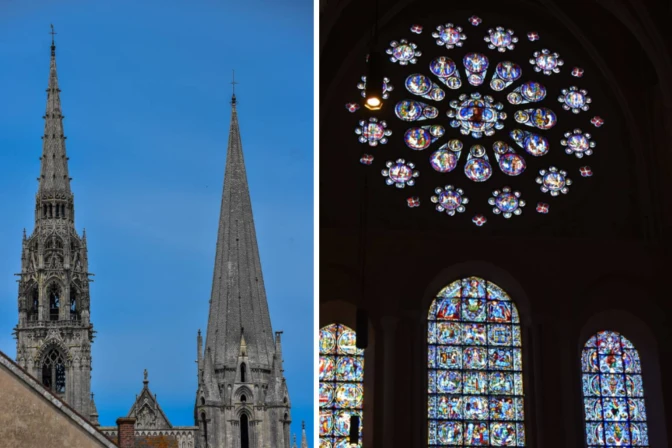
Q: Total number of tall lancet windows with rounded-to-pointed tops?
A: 3